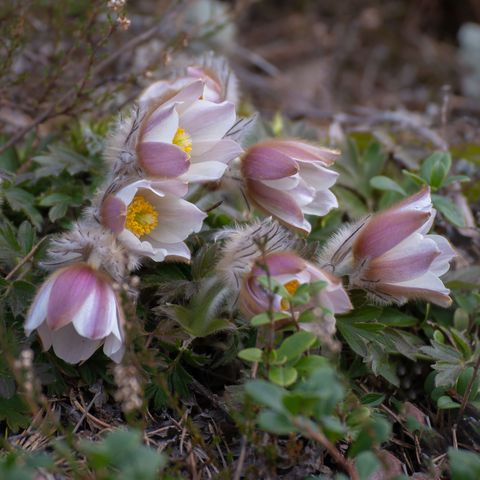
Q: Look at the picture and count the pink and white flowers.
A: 7